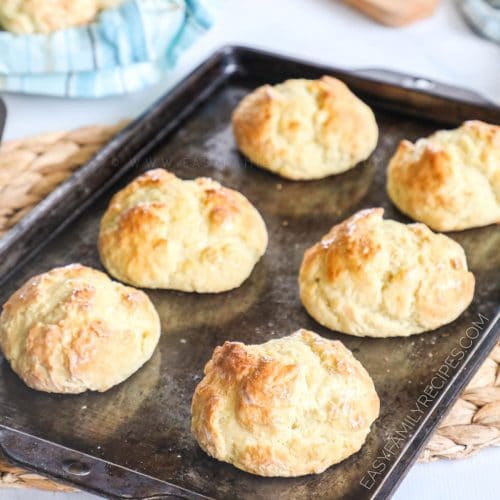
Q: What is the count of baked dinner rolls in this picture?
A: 6